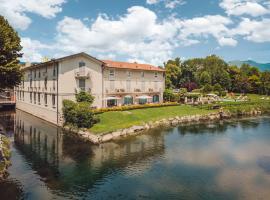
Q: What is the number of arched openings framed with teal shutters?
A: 4